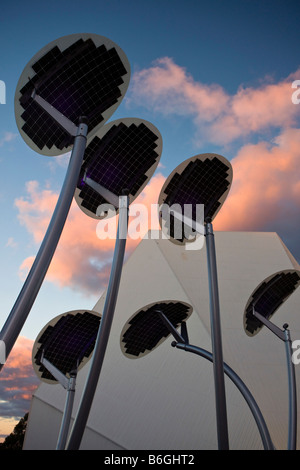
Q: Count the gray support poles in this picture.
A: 6